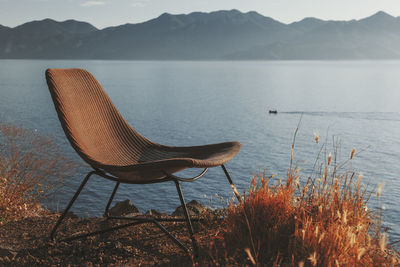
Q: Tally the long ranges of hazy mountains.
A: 1